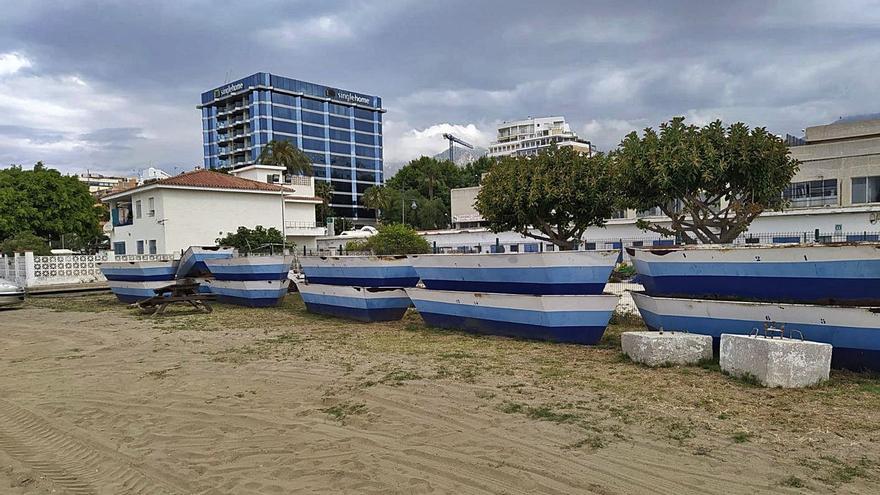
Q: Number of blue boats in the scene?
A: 11